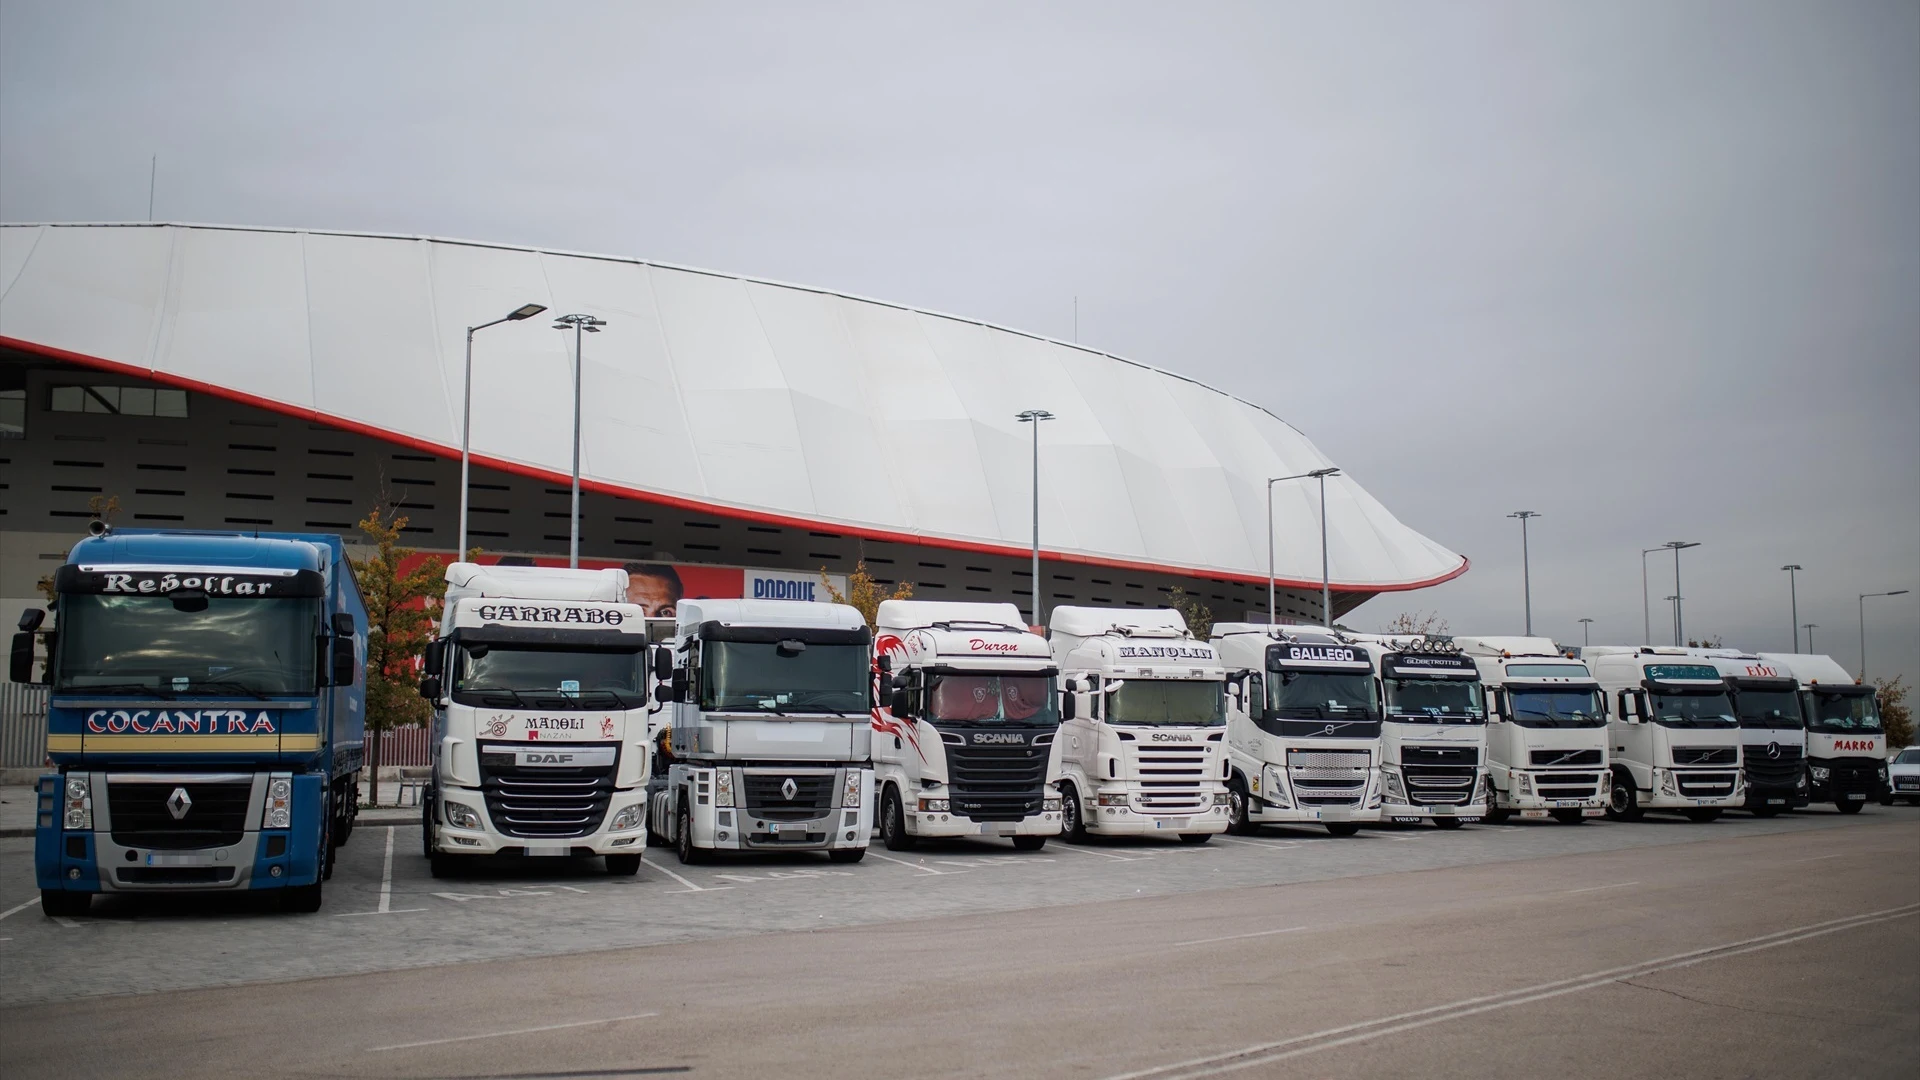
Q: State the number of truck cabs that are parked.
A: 11